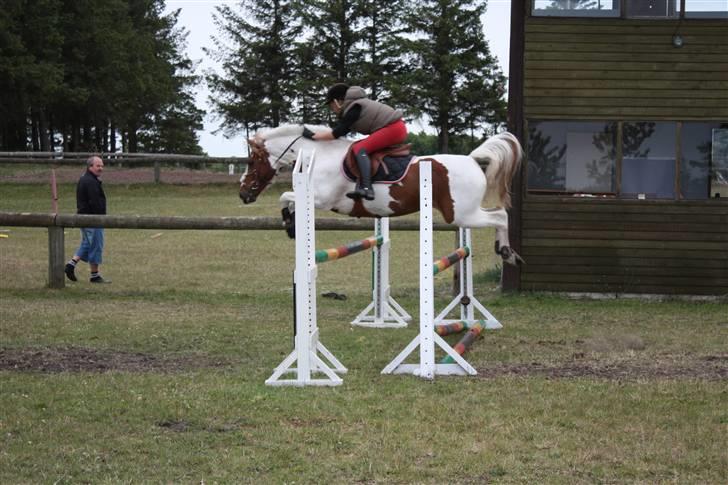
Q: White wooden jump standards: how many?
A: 4